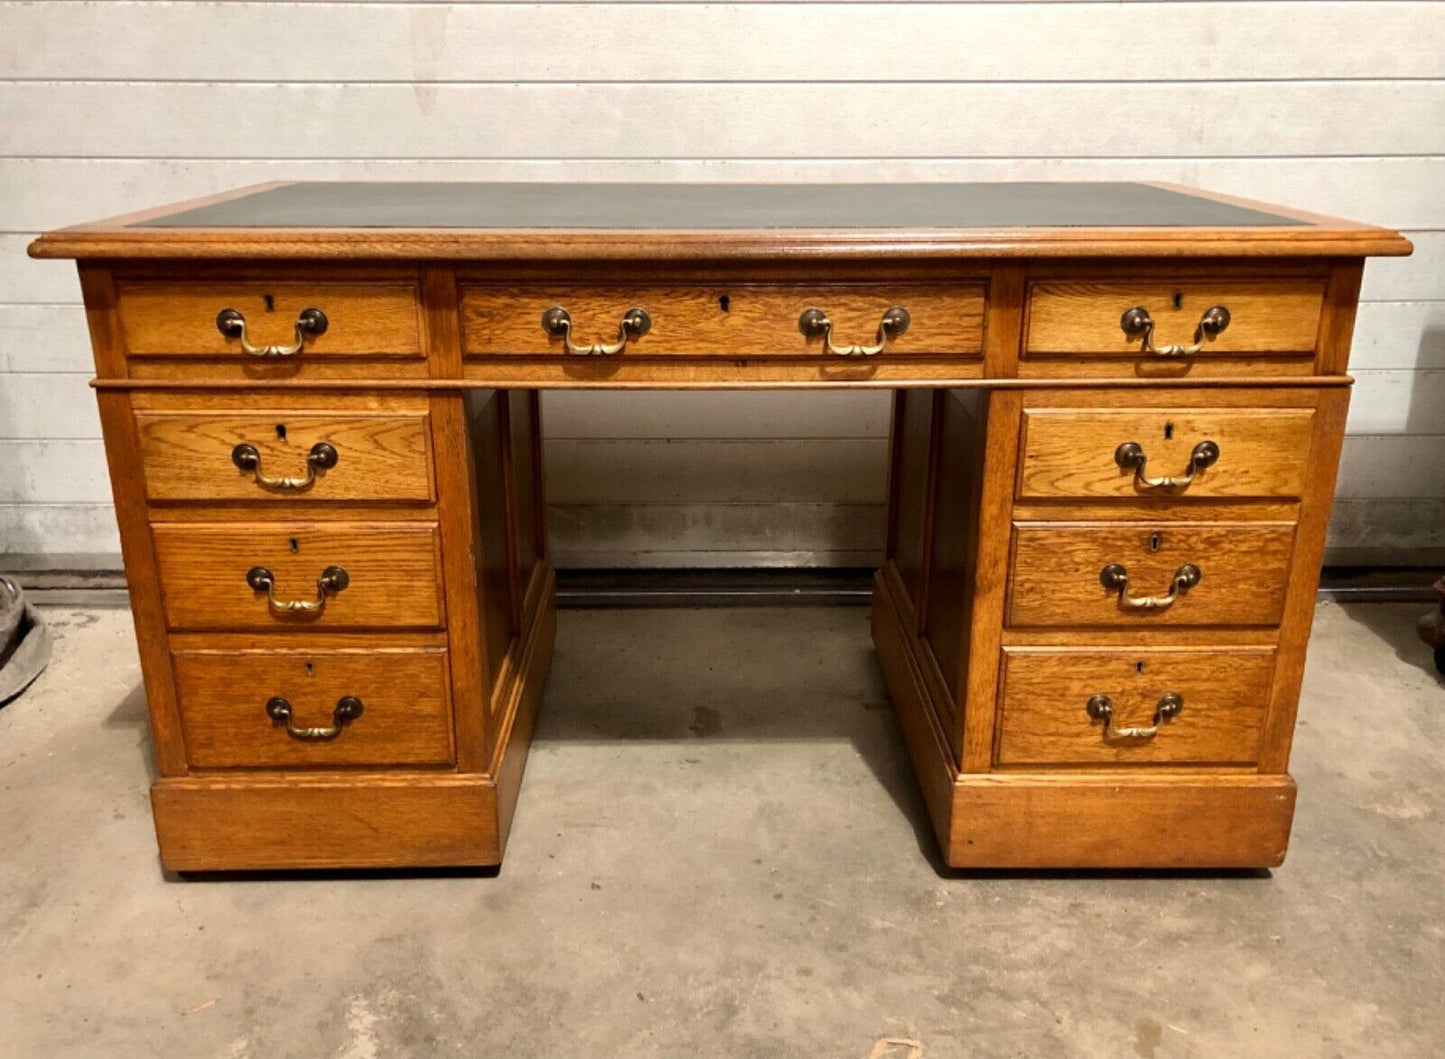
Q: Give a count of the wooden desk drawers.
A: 9